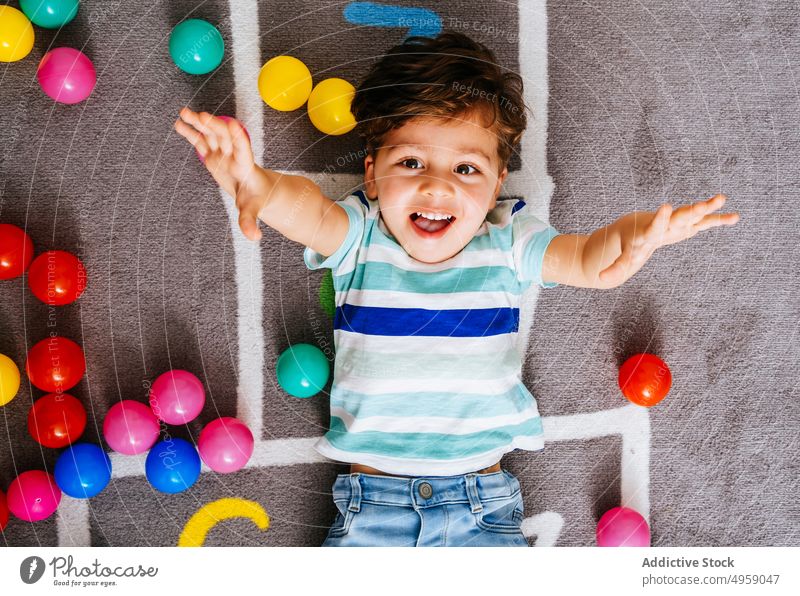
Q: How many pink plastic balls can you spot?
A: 7